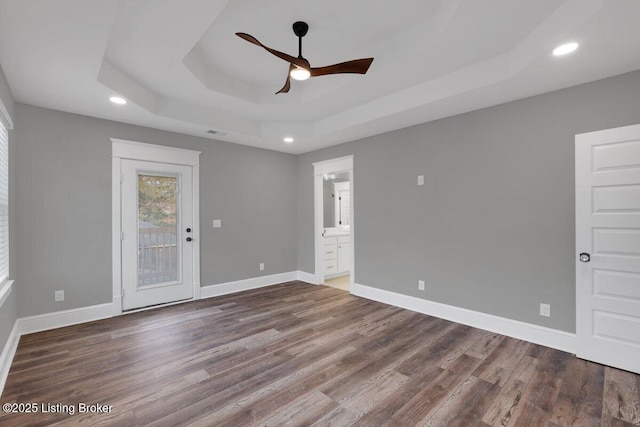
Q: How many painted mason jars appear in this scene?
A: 0